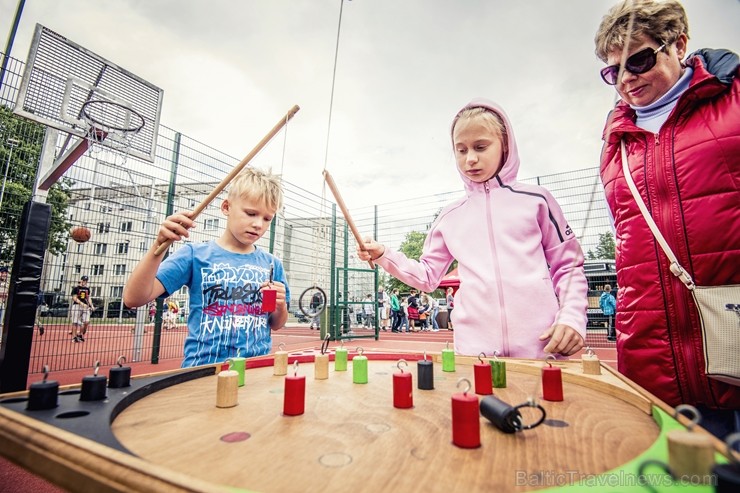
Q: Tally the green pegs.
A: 5